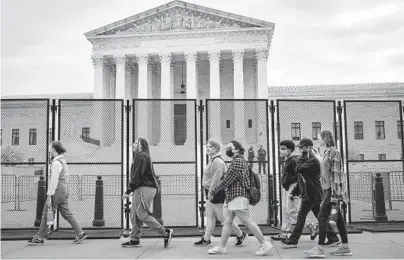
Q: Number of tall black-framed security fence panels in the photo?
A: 6